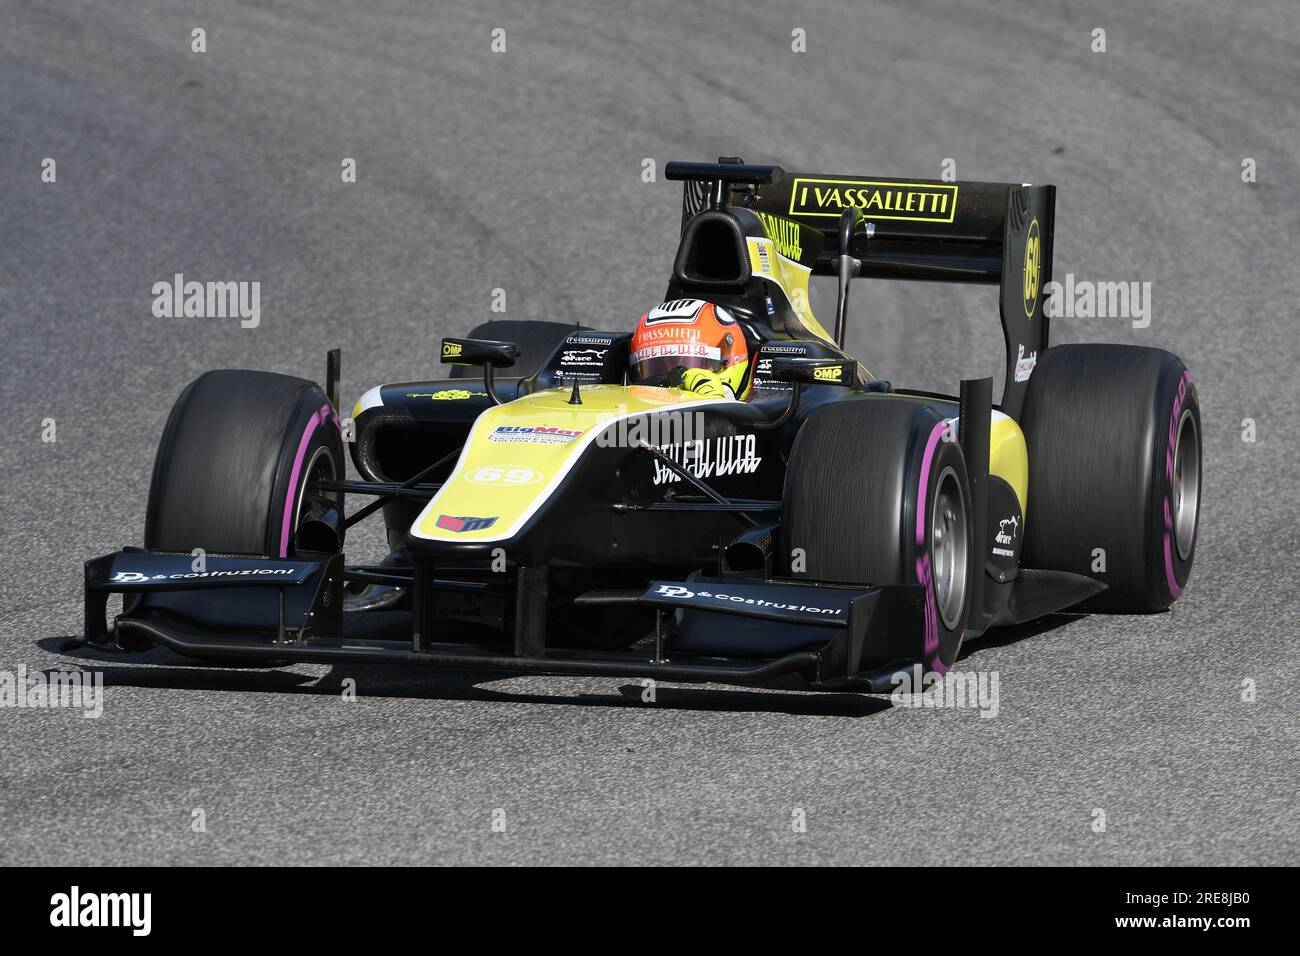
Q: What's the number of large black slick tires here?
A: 4